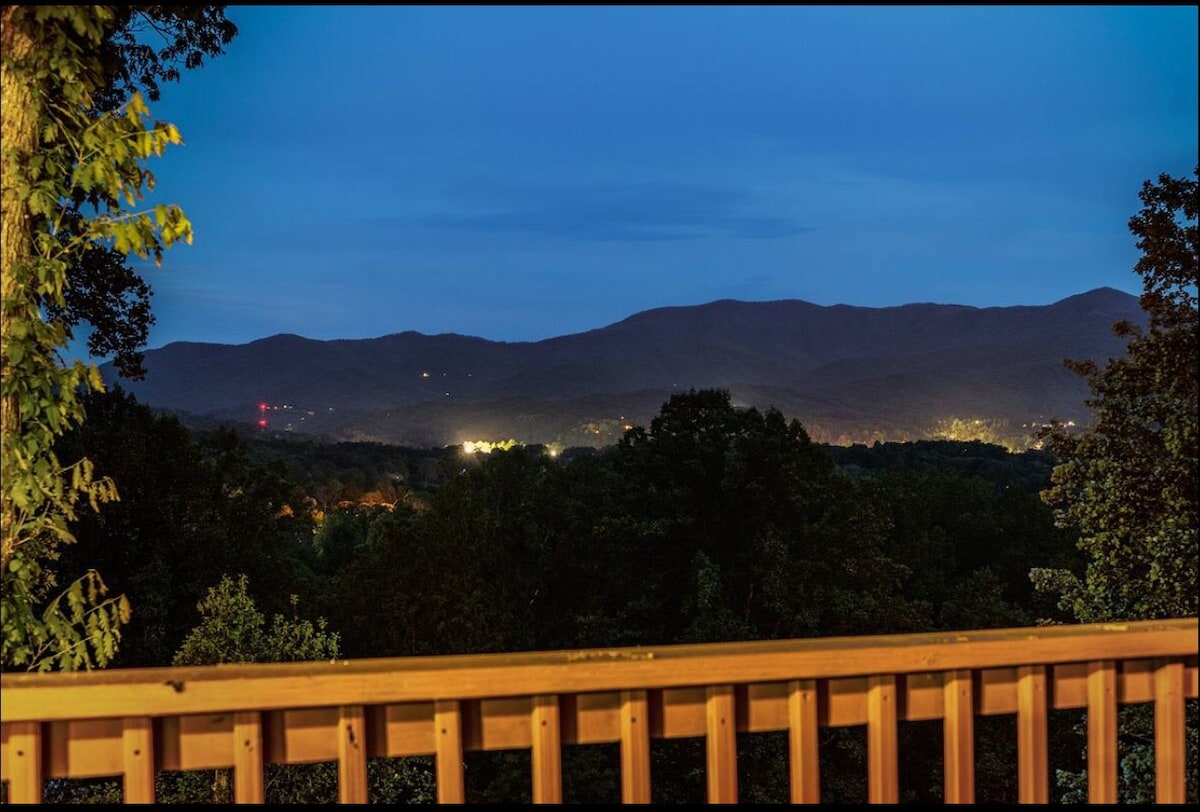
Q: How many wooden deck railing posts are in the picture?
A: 14